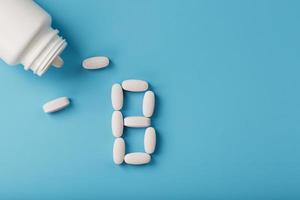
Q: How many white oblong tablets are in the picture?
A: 11